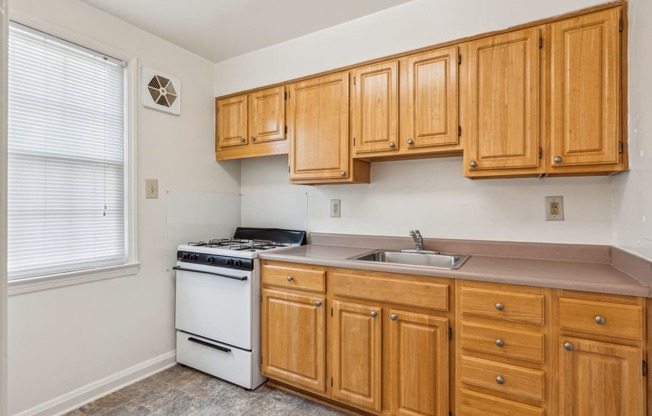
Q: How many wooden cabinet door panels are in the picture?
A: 11